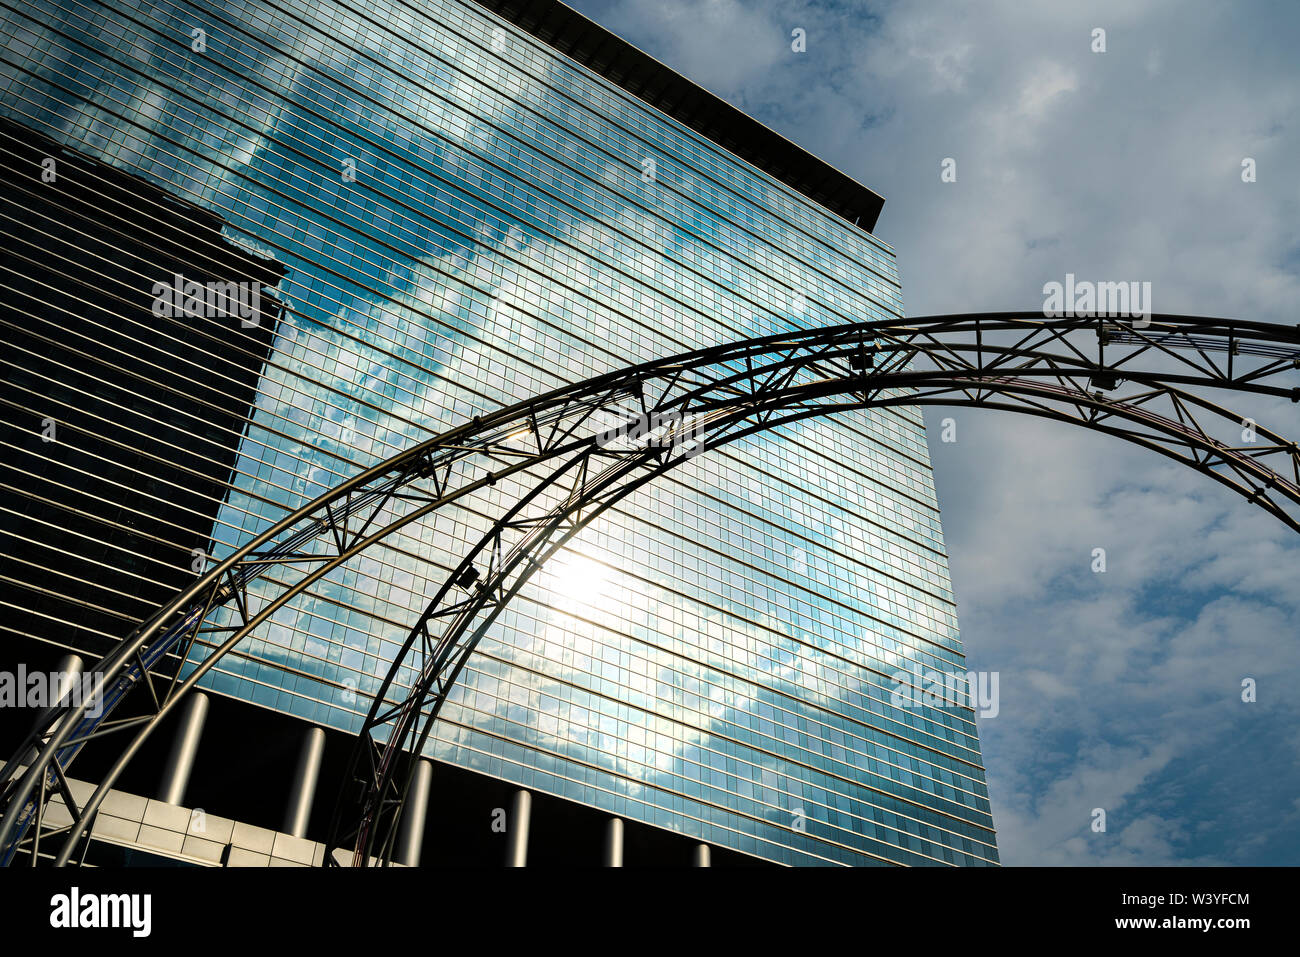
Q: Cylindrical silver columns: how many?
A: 7